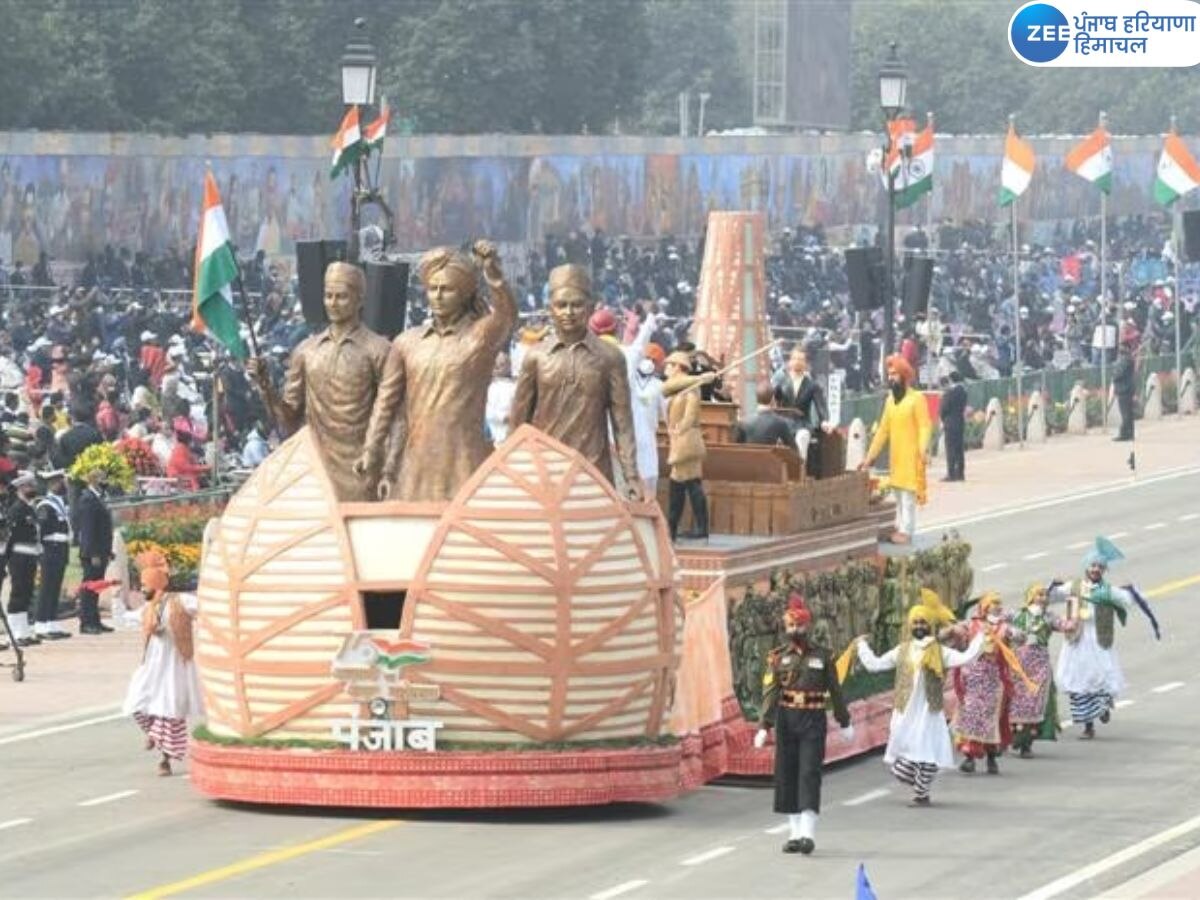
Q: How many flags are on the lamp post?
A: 2